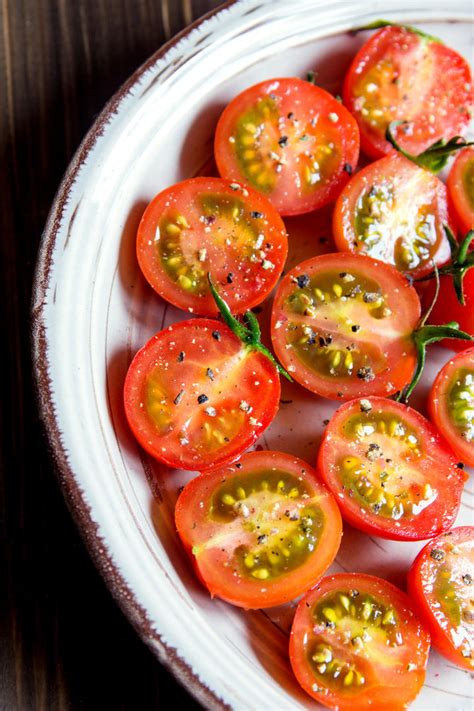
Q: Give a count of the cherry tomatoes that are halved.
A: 12